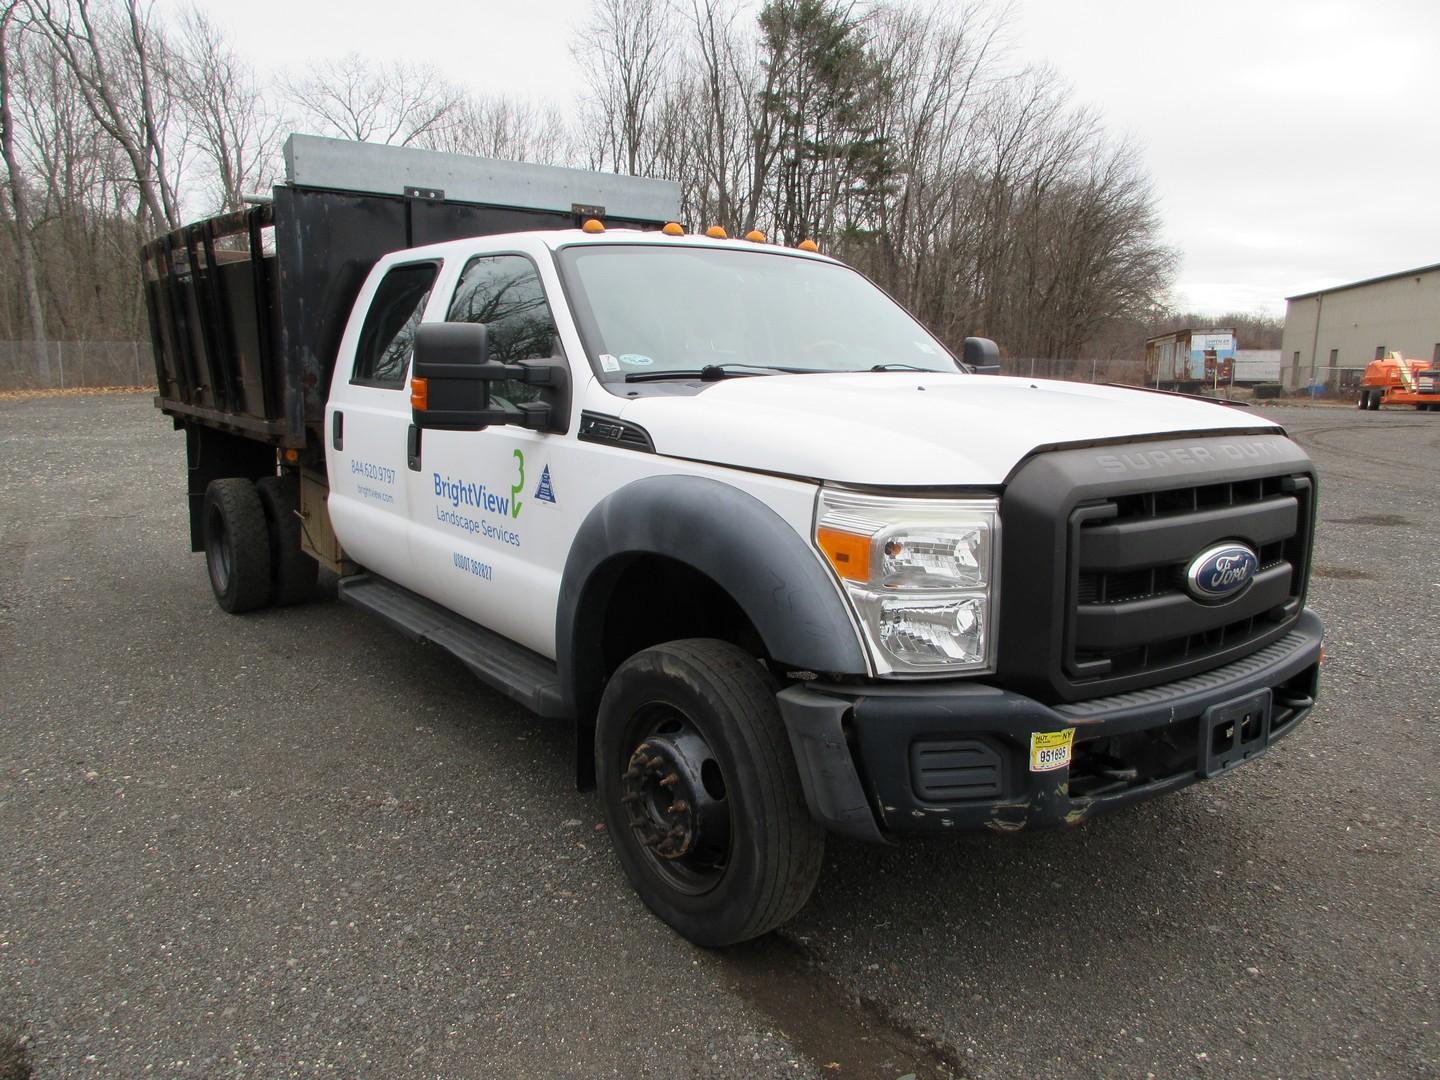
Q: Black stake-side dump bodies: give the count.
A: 1